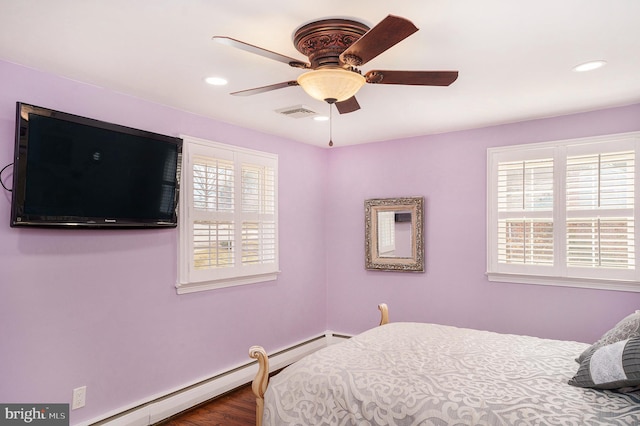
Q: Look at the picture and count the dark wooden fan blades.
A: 5